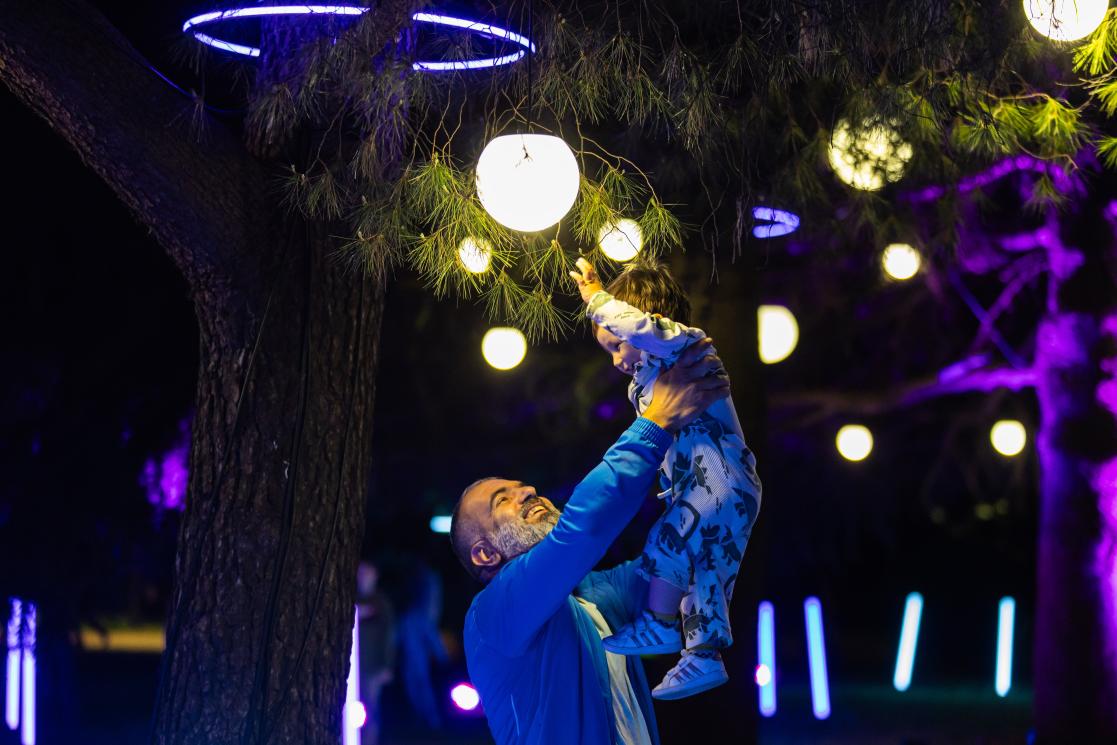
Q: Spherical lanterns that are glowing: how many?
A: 10